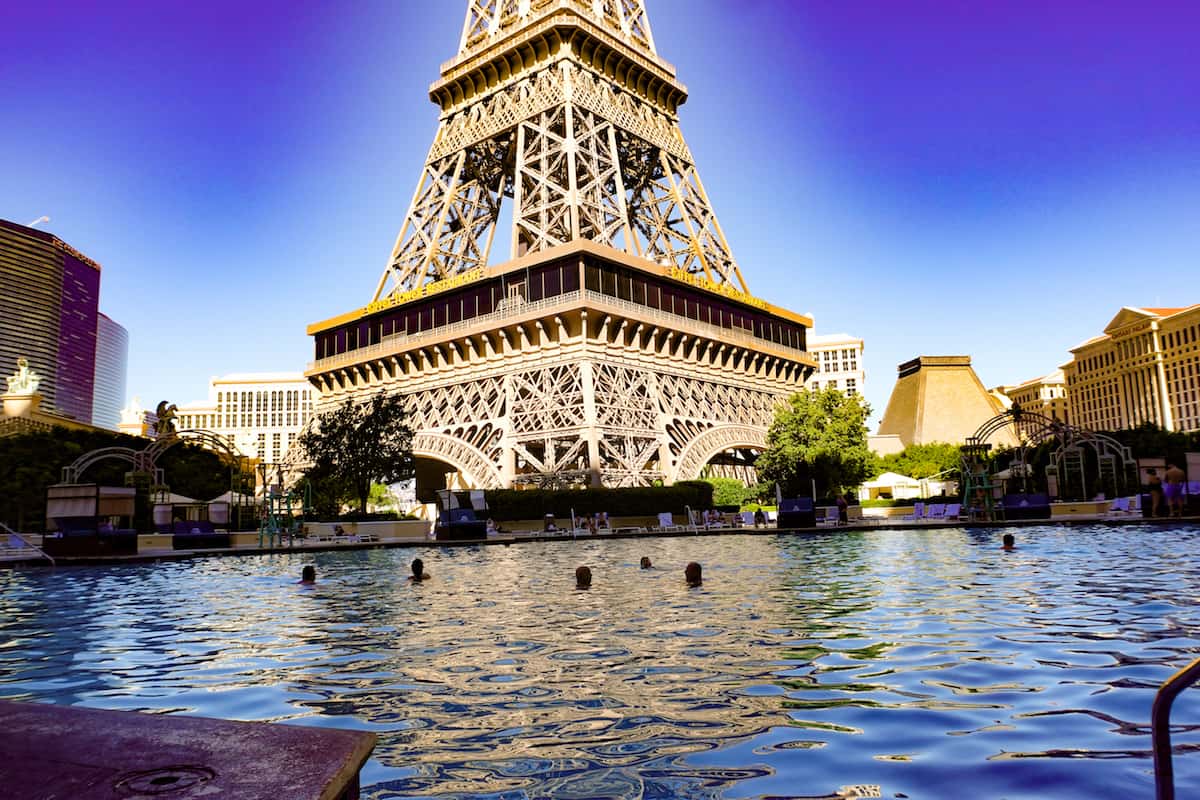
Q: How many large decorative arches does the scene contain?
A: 2